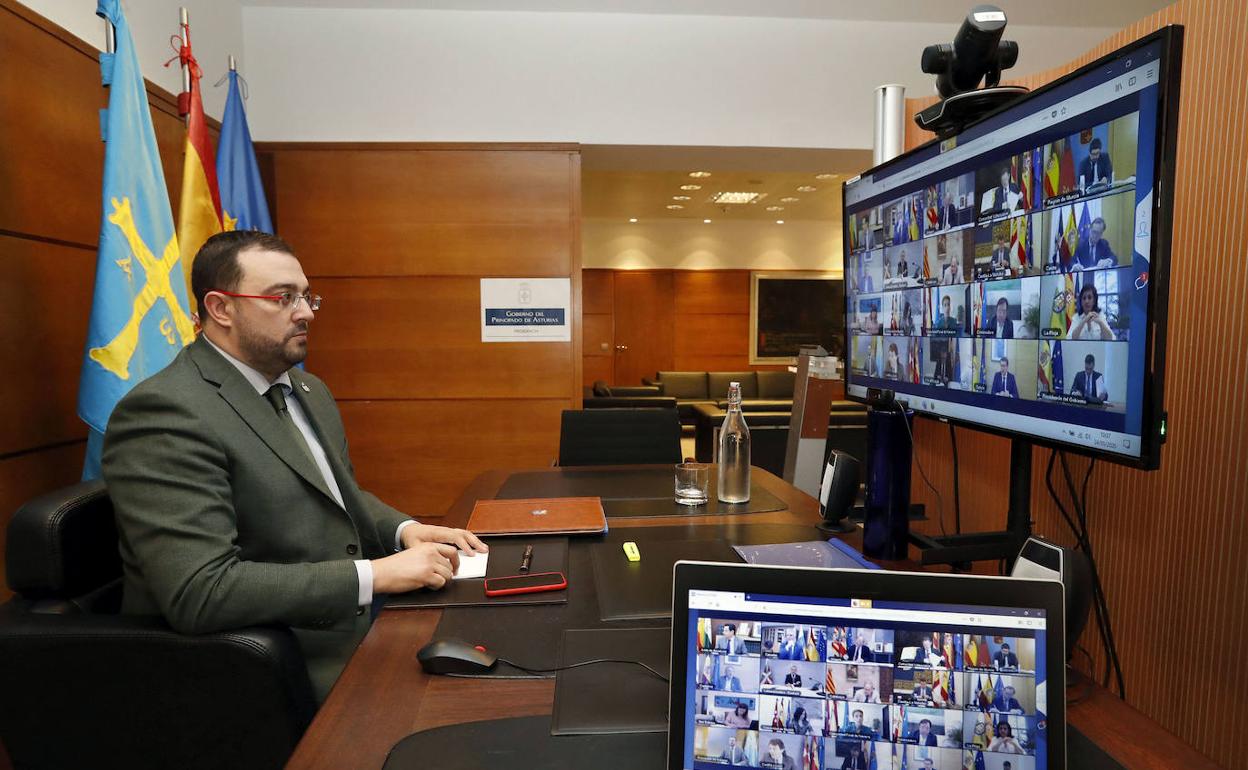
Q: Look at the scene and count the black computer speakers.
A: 2